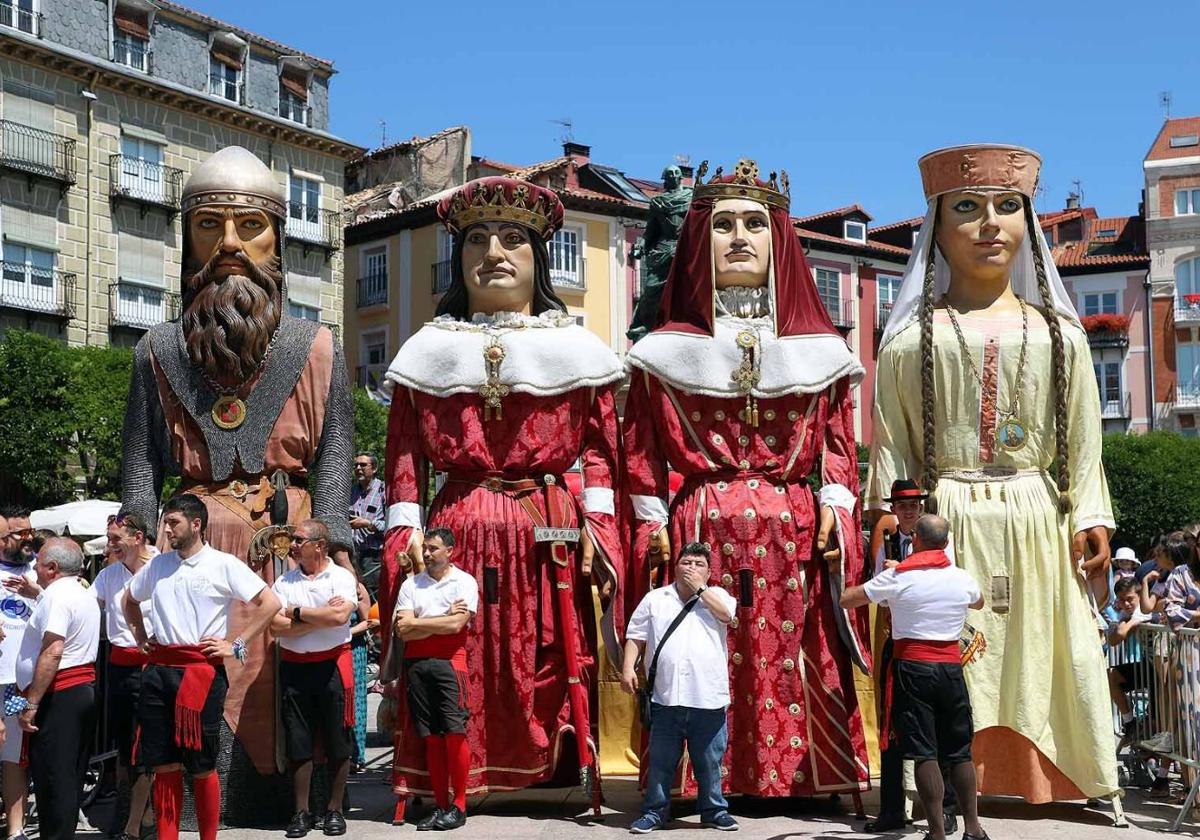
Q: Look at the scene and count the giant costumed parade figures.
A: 4